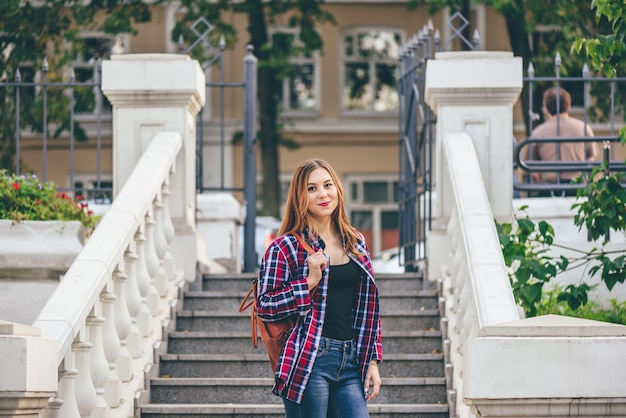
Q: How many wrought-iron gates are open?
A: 1